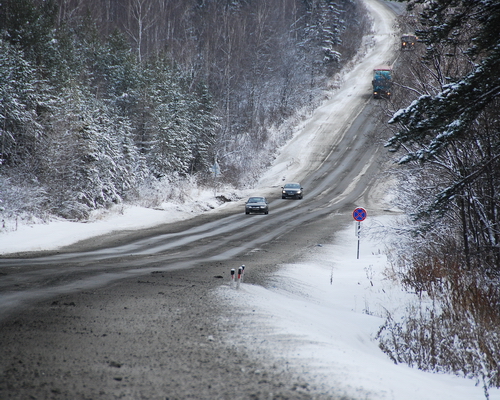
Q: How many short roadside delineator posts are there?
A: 3